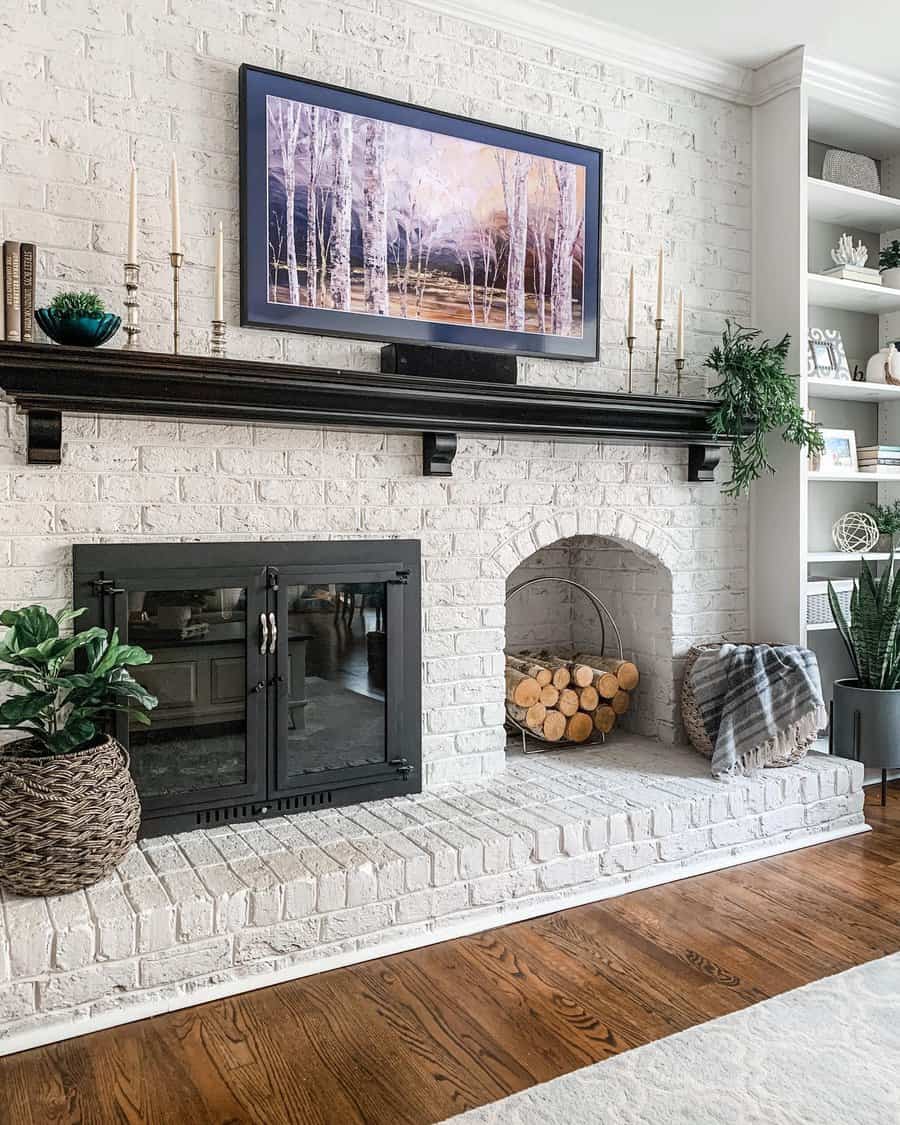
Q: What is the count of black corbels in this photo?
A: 3